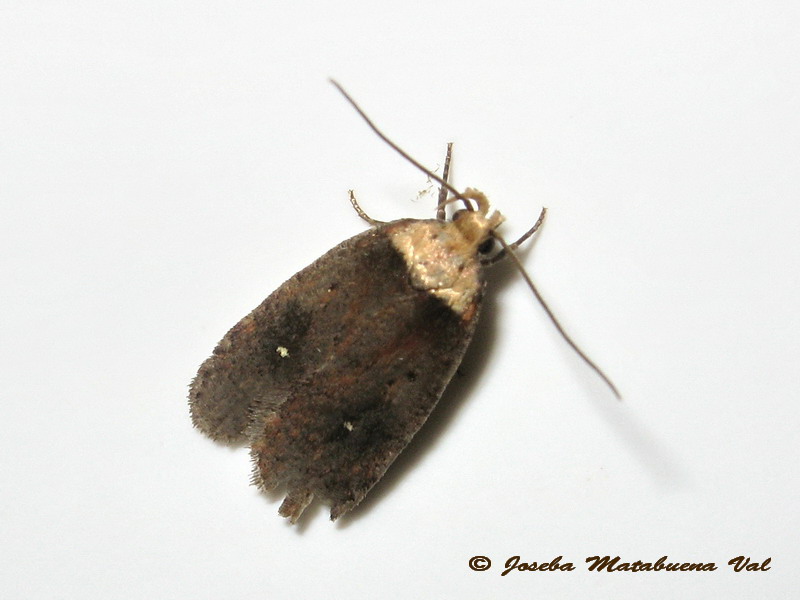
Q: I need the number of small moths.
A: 1